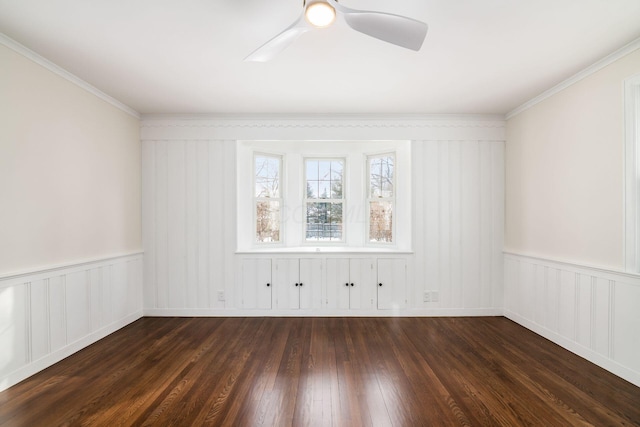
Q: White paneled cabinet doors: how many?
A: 6